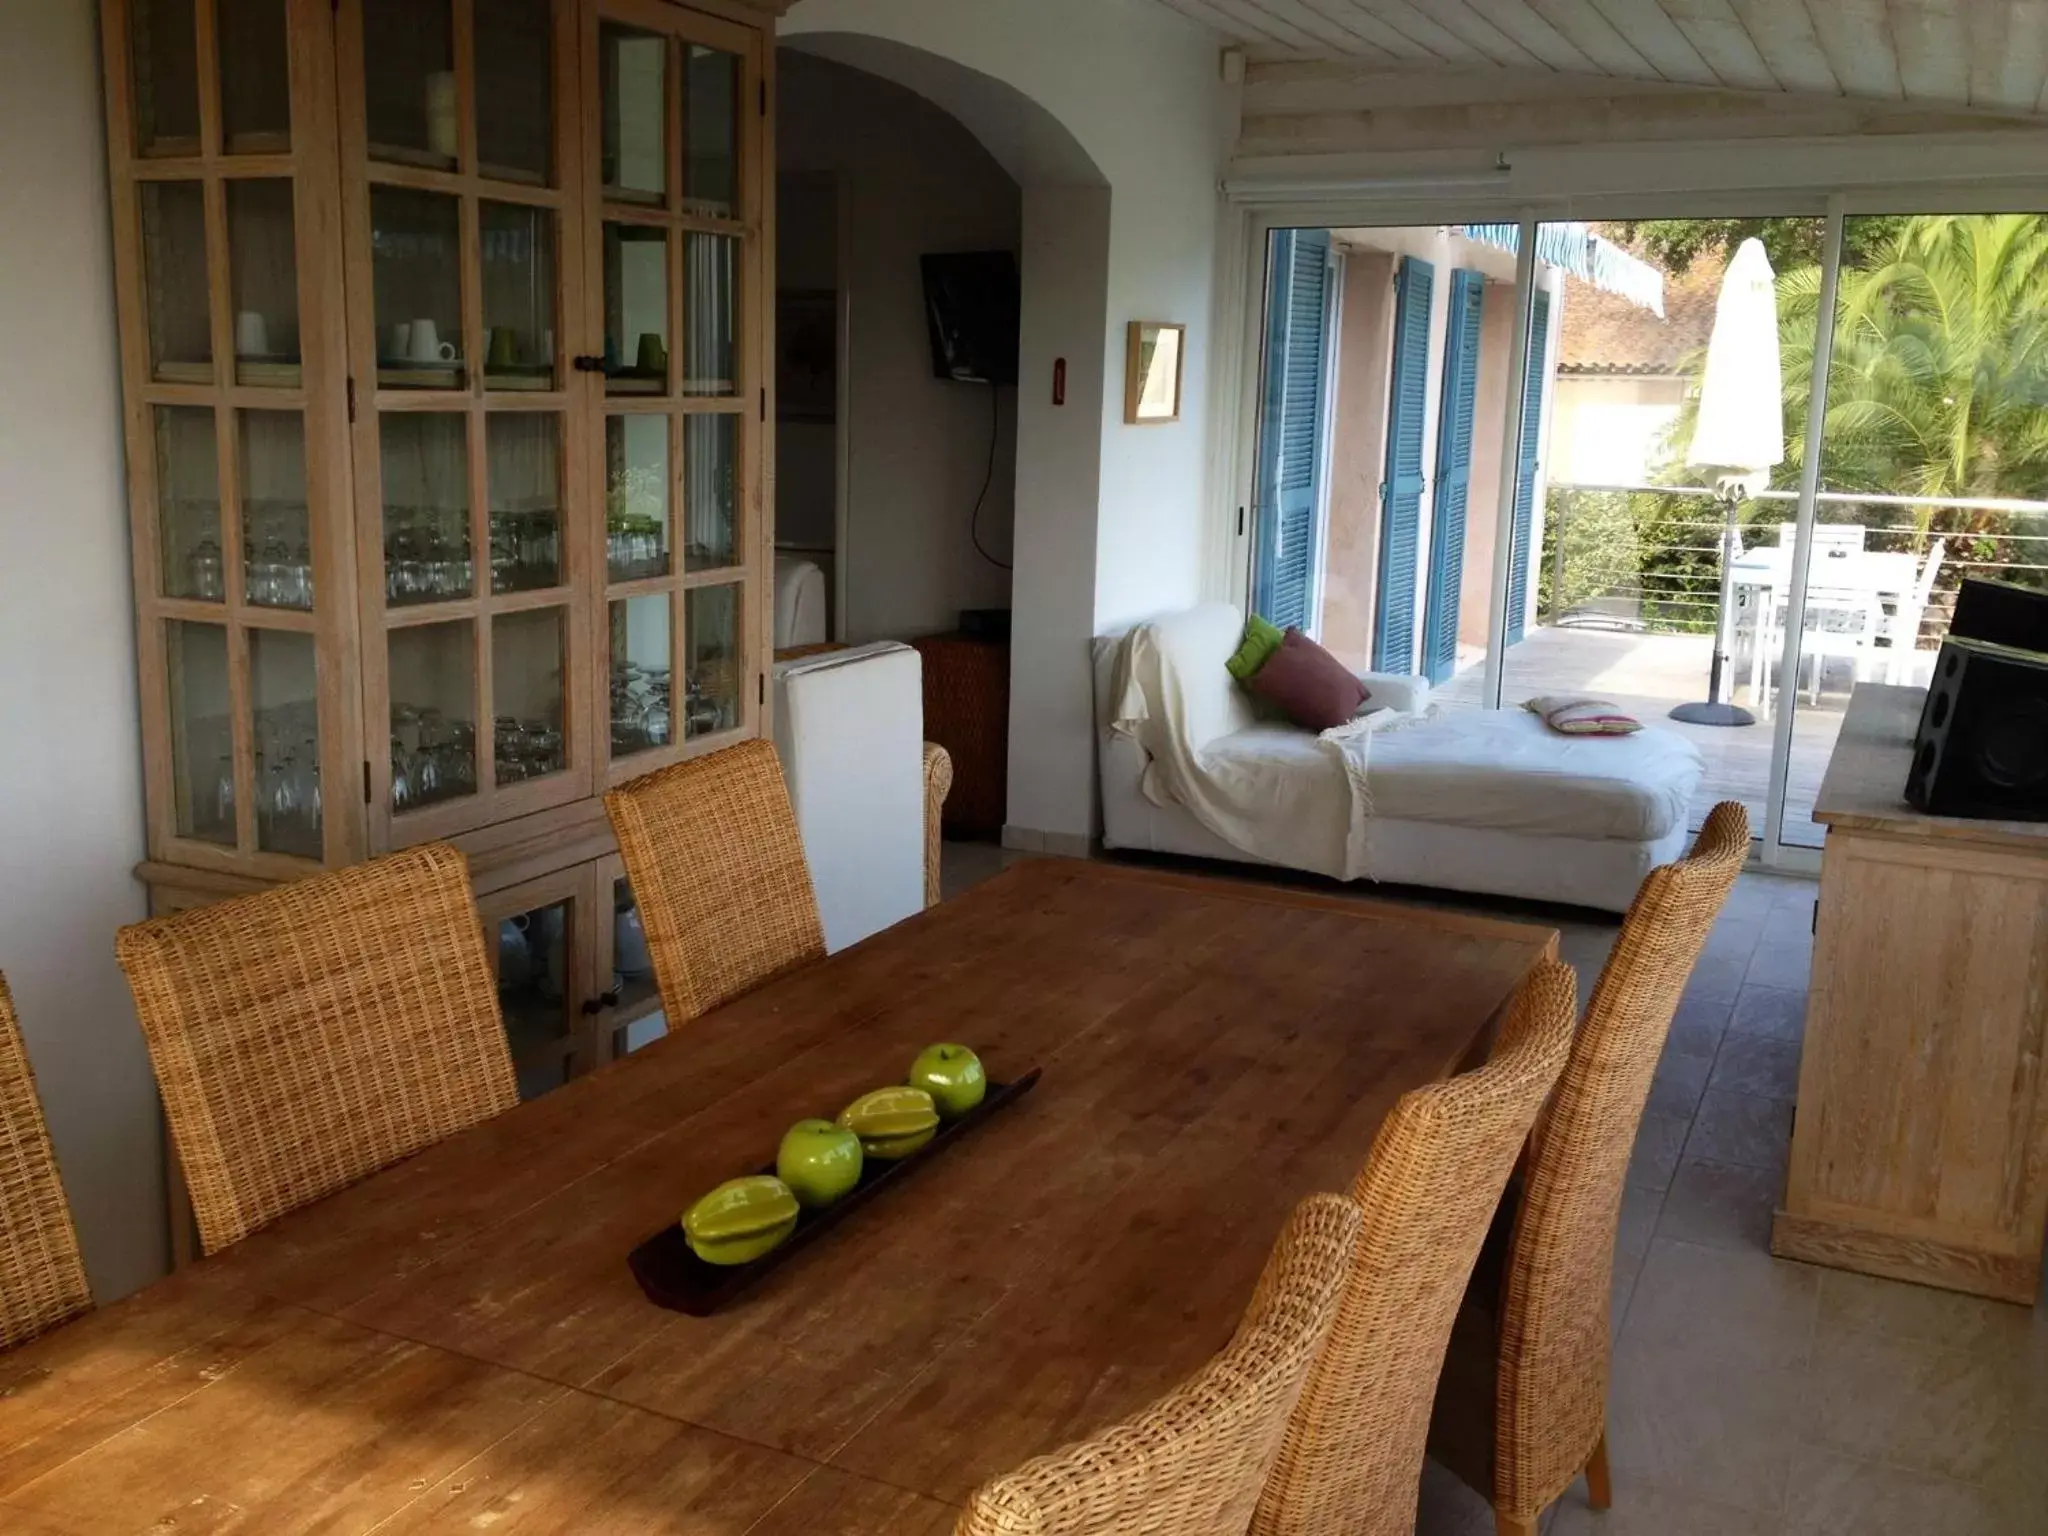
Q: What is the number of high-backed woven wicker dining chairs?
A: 6